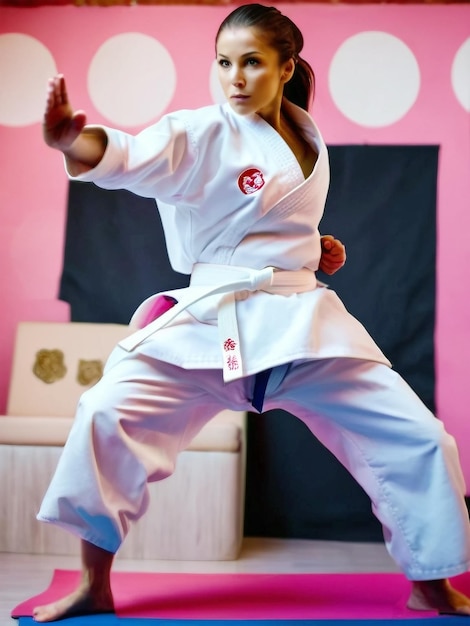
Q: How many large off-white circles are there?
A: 5